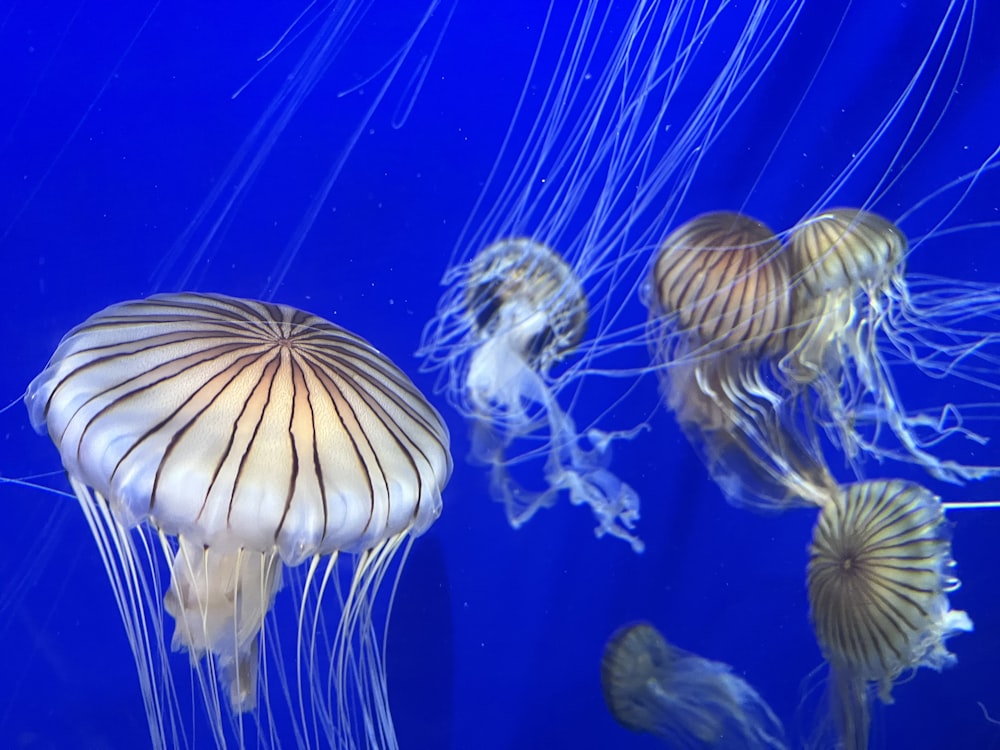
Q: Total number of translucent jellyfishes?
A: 6